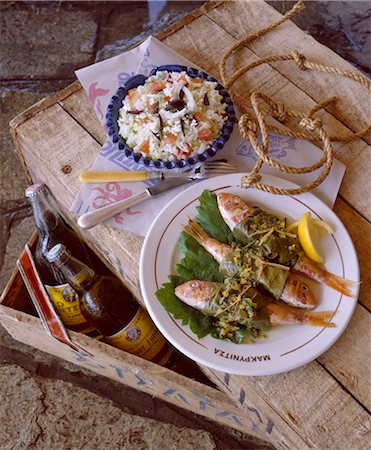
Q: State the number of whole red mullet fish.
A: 3